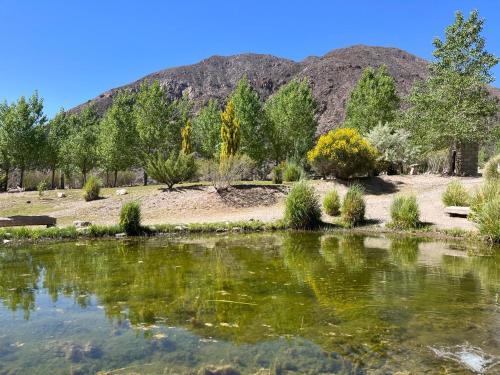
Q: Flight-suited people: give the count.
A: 0